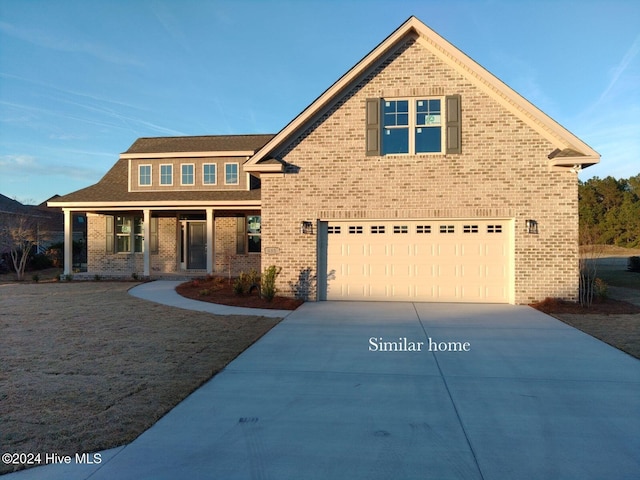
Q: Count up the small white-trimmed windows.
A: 5